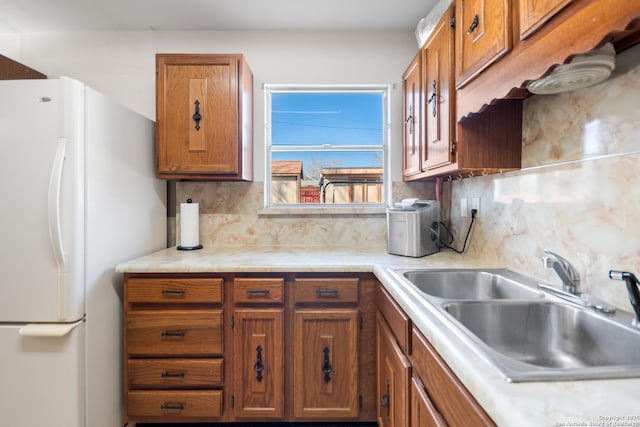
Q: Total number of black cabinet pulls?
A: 13